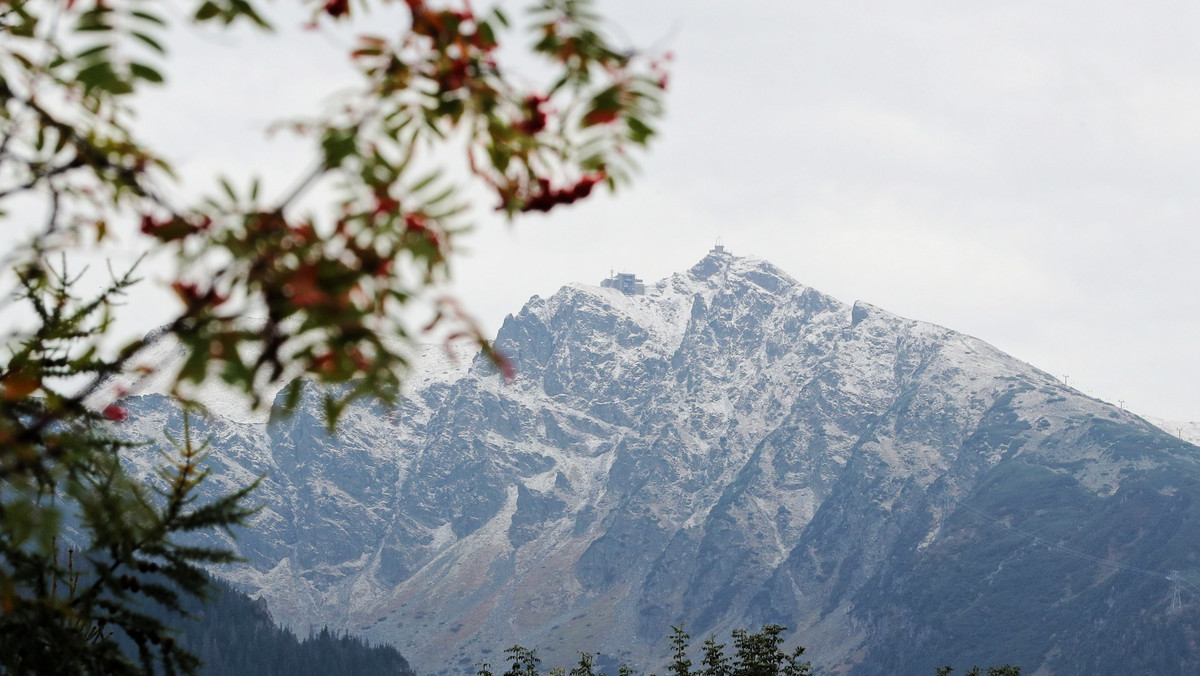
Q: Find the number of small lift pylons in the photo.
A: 3